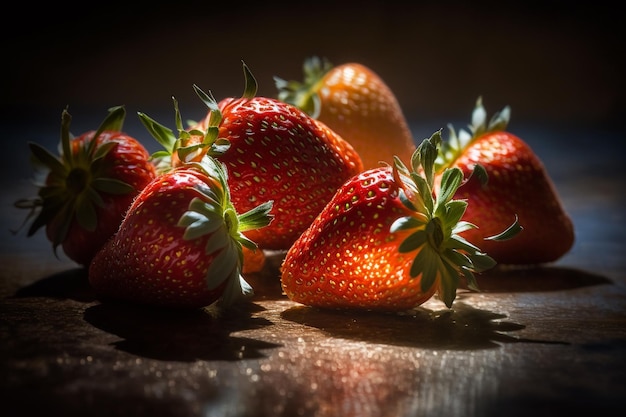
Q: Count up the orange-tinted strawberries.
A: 1